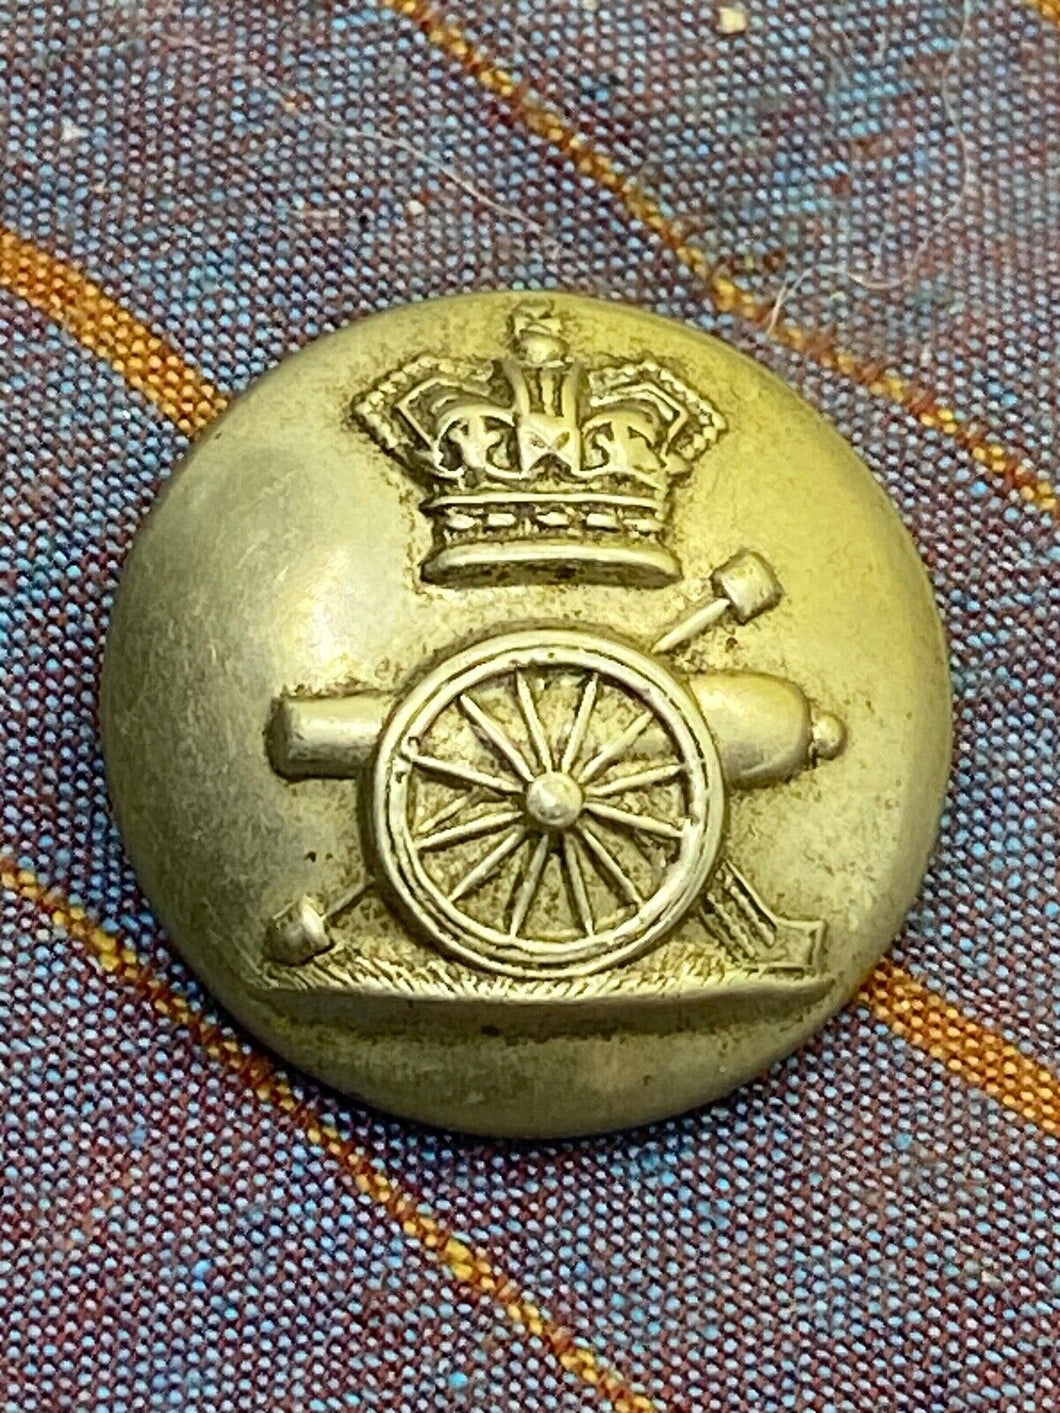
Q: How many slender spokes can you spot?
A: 12